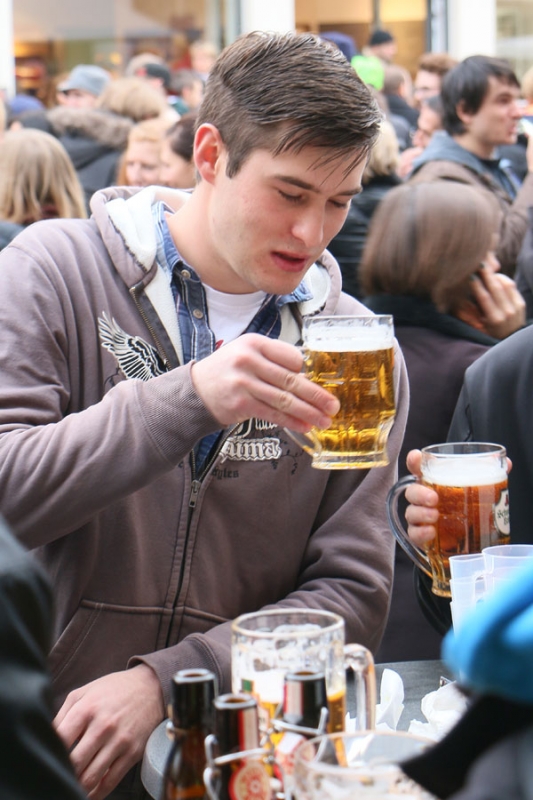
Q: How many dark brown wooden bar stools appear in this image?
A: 0